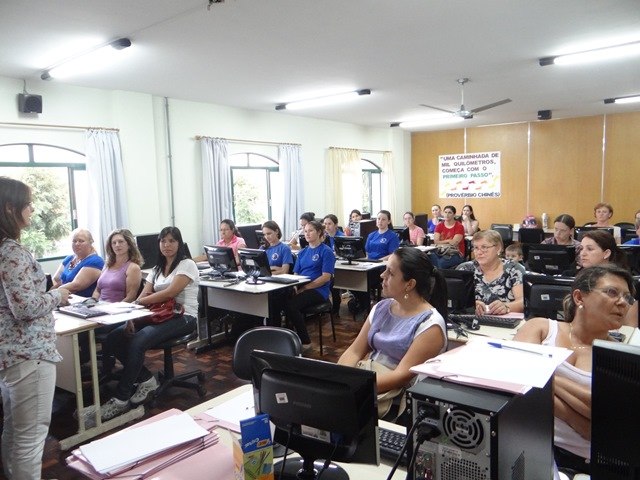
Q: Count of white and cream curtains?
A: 5